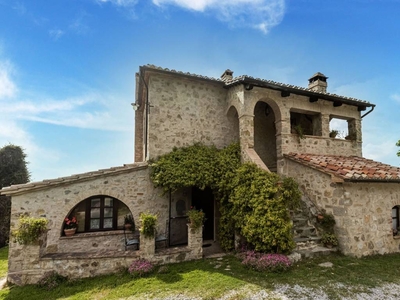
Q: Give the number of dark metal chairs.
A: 2